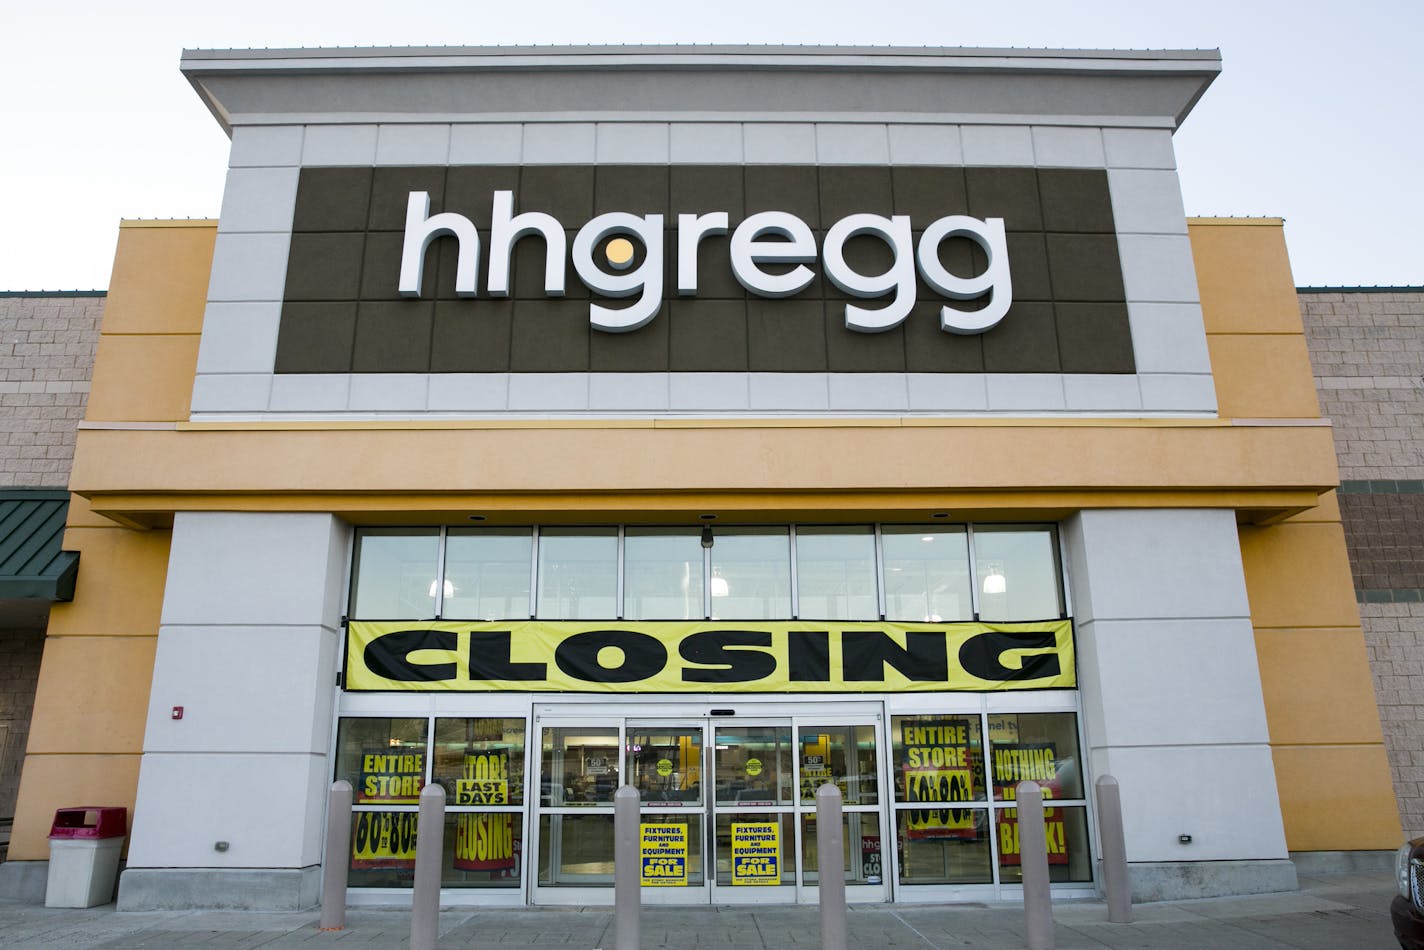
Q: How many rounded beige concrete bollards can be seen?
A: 6